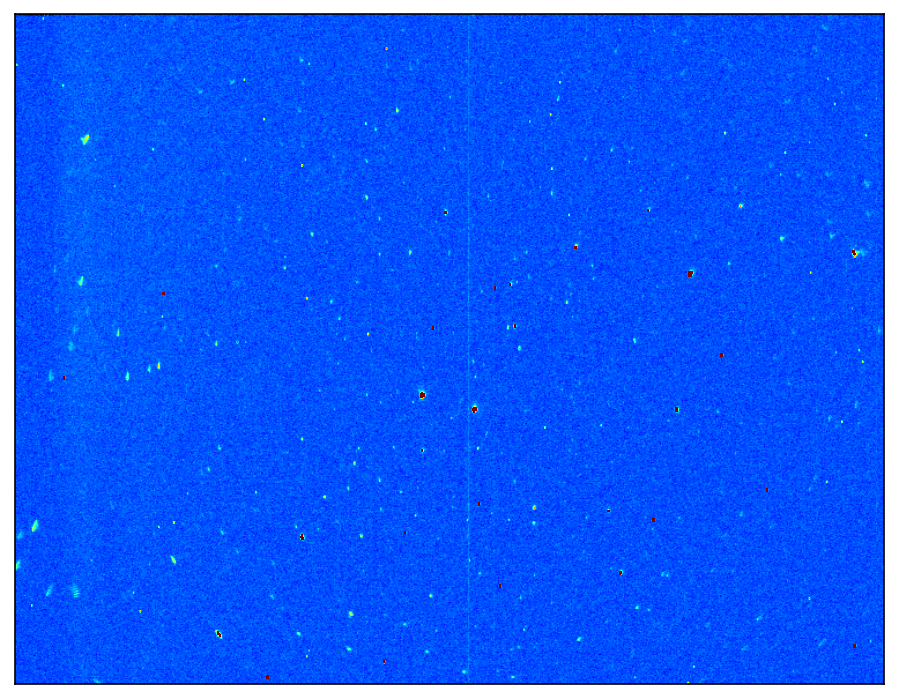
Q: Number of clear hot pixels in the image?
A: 13